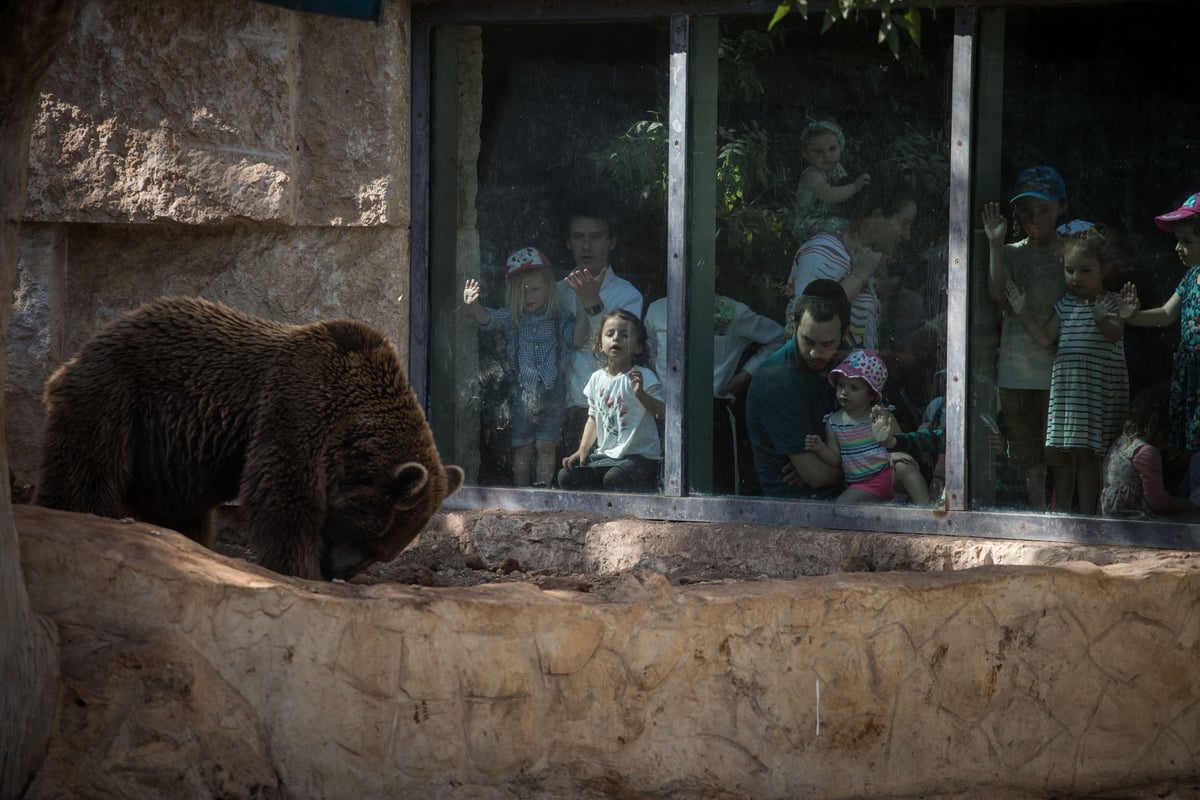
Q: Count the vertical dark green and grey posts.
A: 3